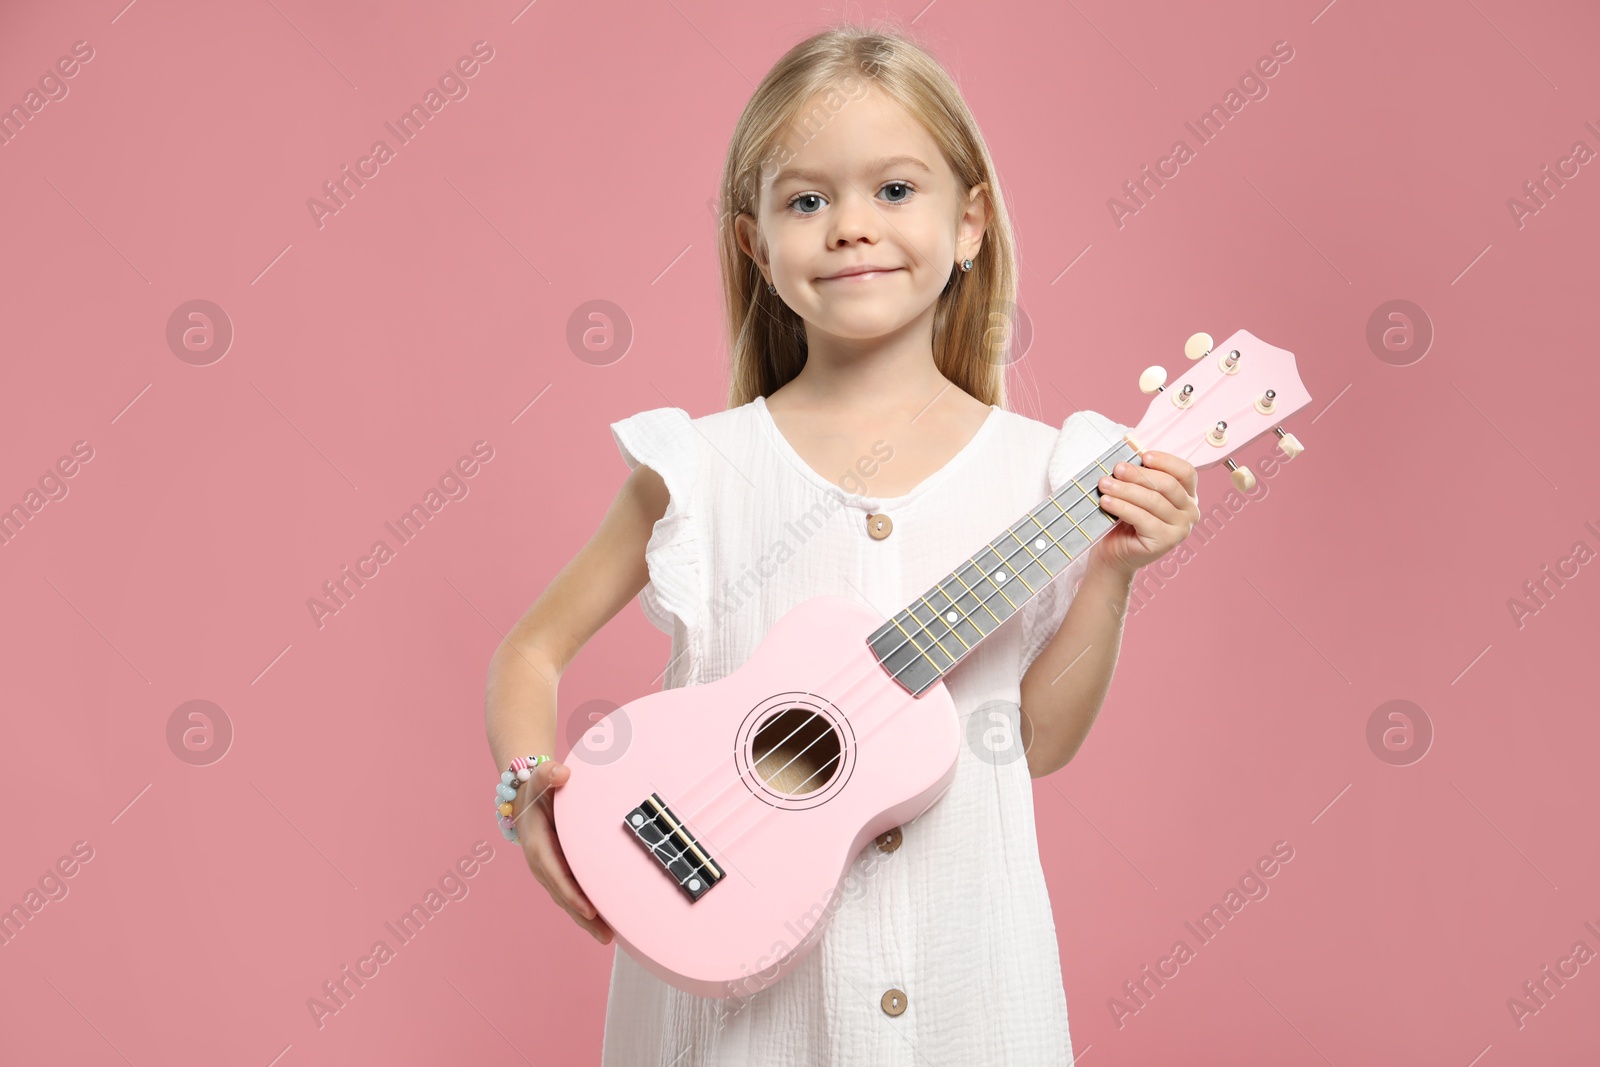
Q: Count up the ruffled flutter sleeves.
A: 2